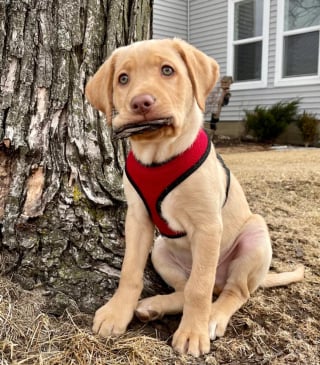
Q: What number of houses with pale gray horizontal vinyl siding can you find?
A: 1